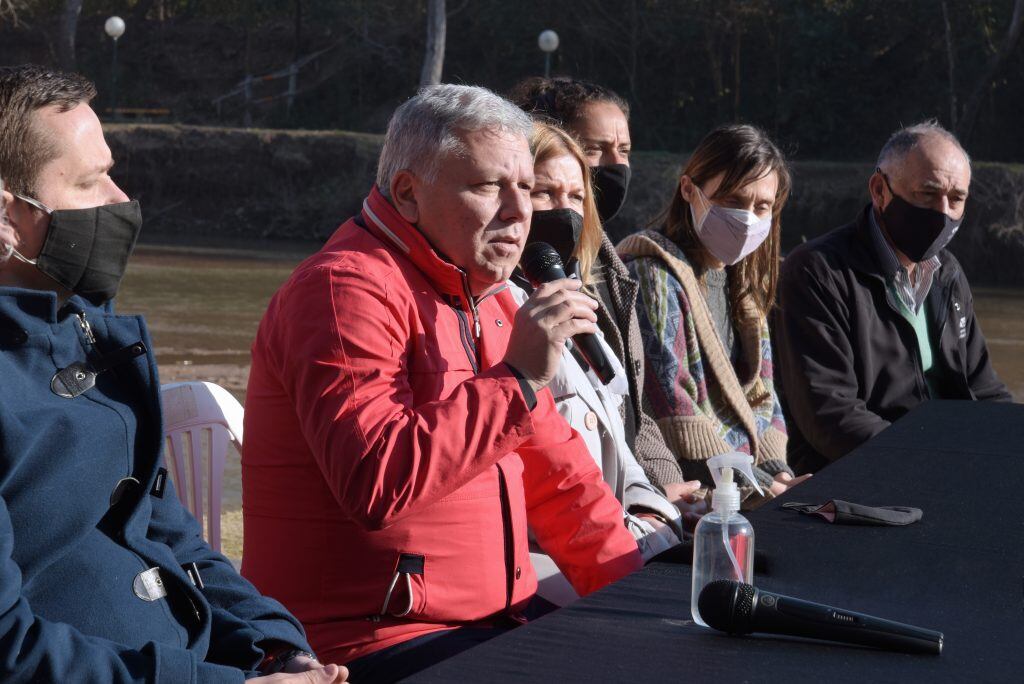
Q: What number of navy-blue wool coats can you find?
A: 1